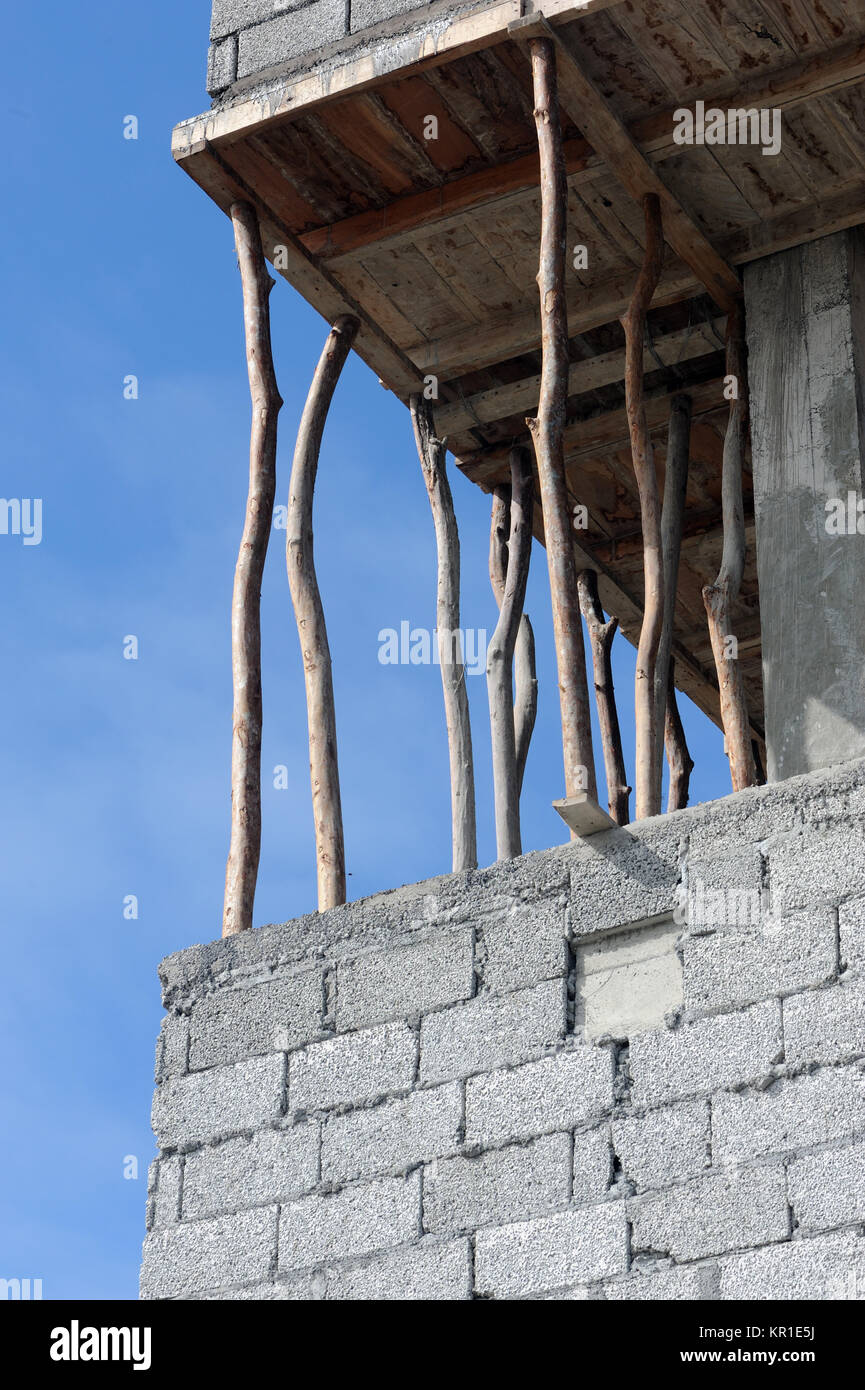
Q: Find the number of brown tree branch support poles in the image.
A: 11